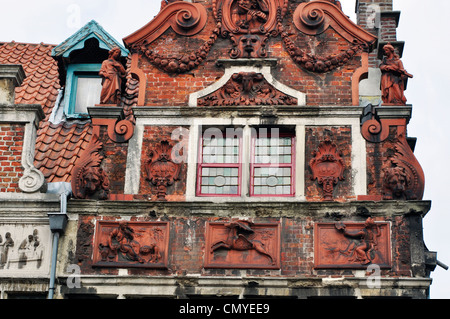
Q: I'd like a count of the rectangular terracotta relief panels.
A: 3